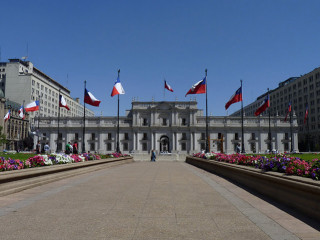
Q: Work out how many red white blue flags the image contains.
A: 12